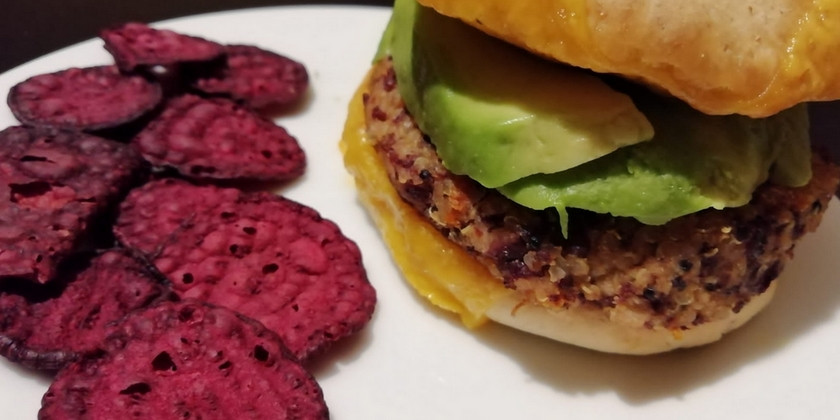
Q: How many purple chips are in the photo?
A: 8